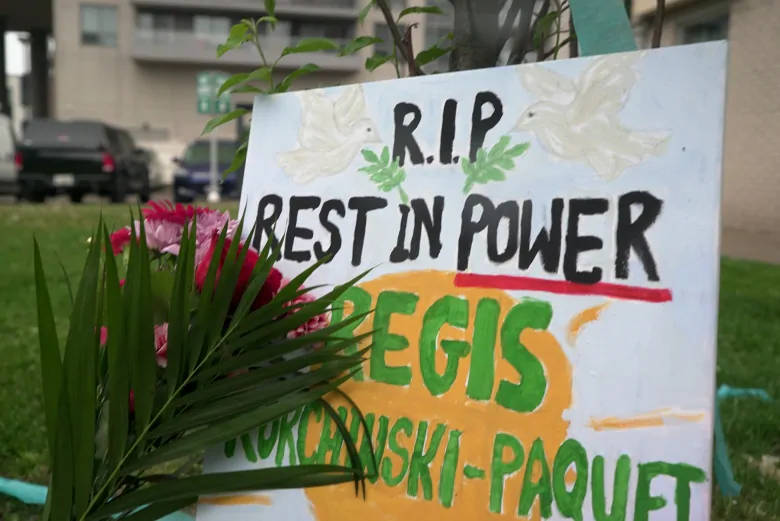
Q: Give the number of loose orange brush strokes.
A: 3